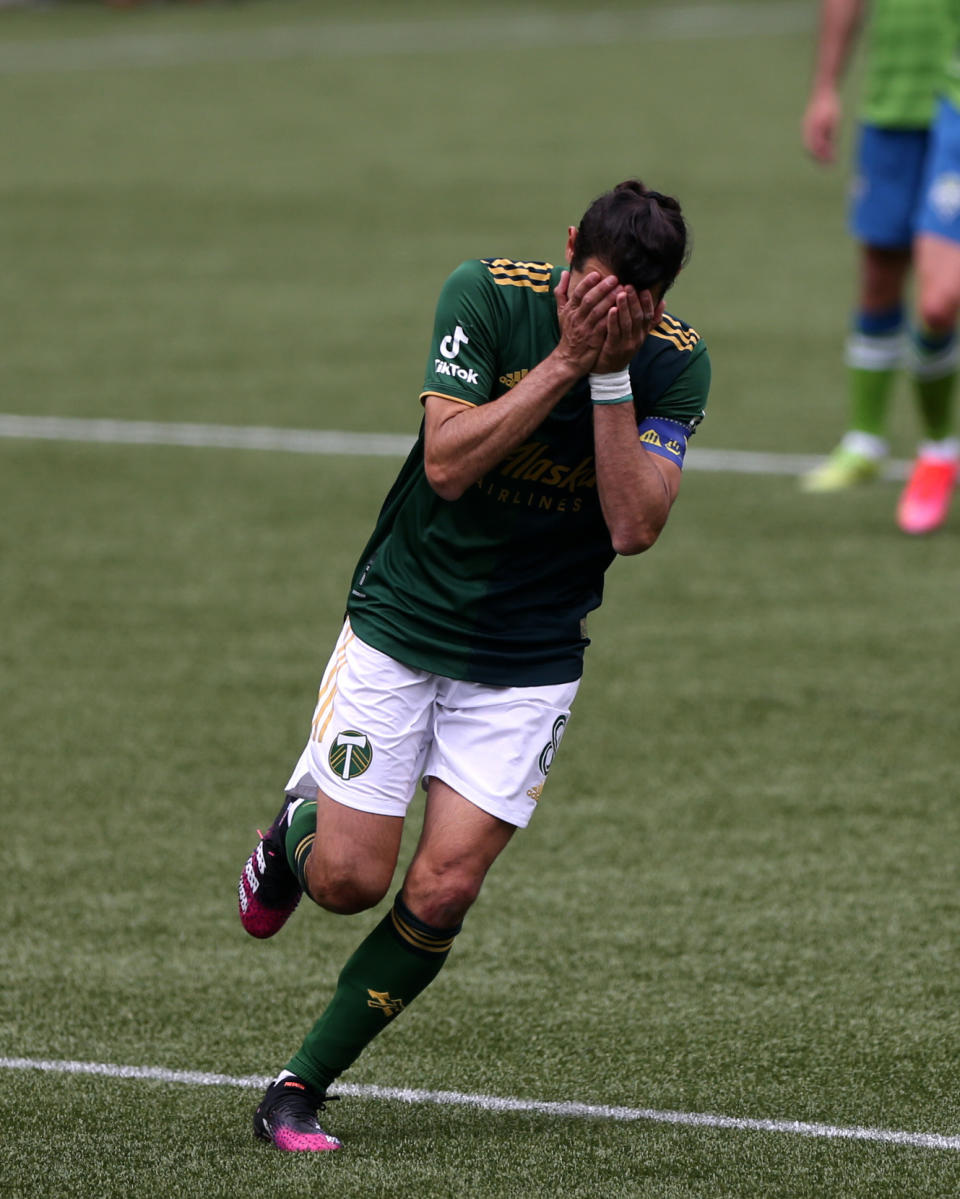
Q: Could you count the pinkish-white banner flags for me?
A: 0